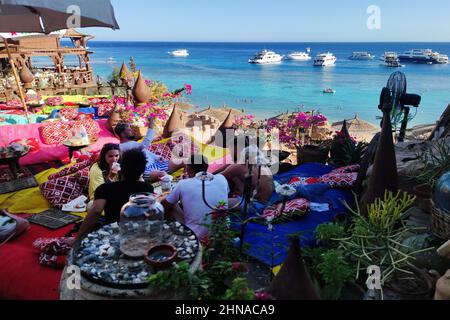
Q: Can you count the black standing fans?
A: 1